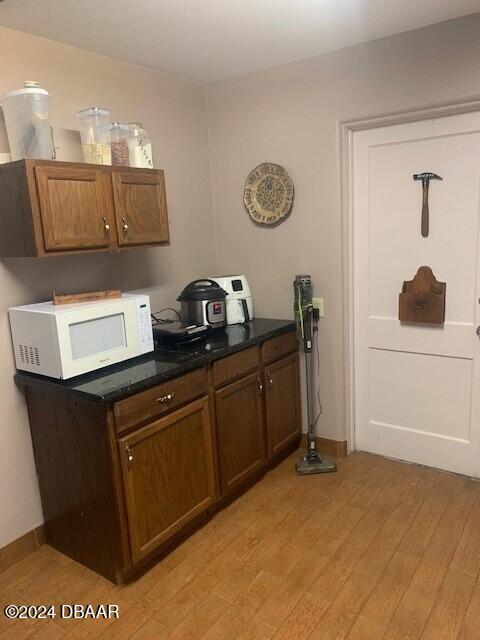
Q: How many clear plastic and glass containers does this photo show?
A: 4